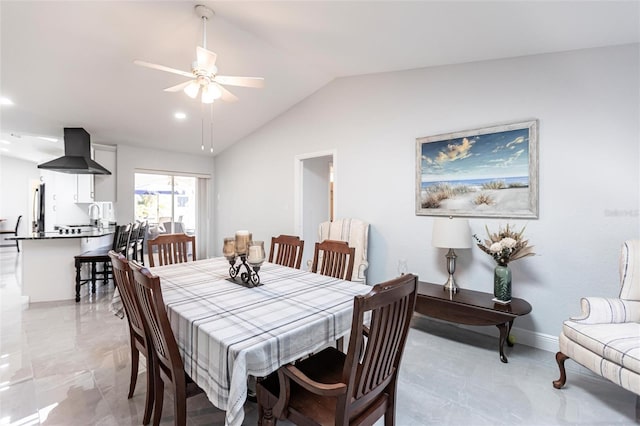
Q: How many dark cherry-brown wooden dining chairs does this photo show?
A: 6